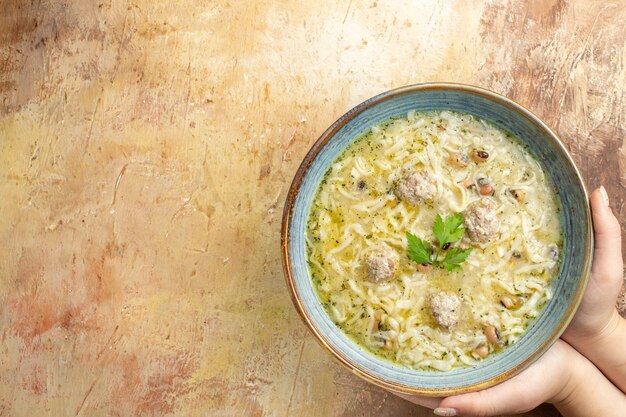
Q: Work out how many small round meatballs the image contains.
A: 4